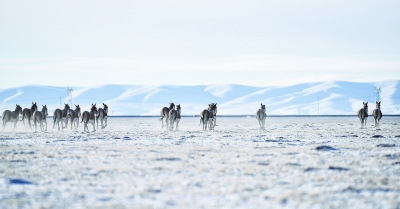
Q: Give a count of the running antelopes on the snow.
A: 14